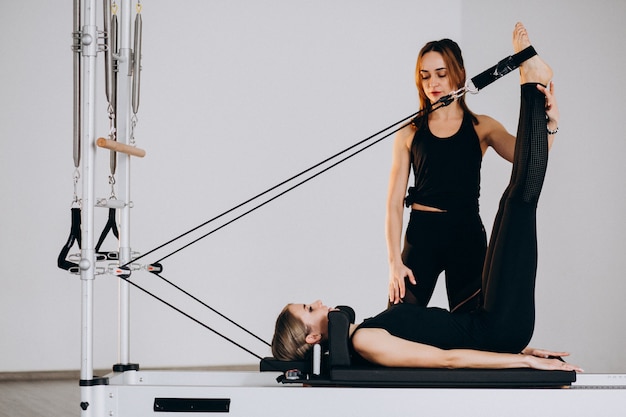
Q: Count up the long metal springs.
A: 4